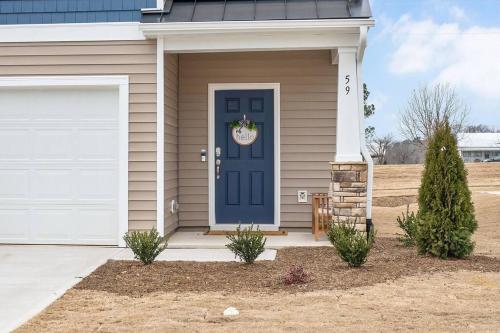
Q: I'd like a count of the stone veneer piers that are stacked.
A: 1